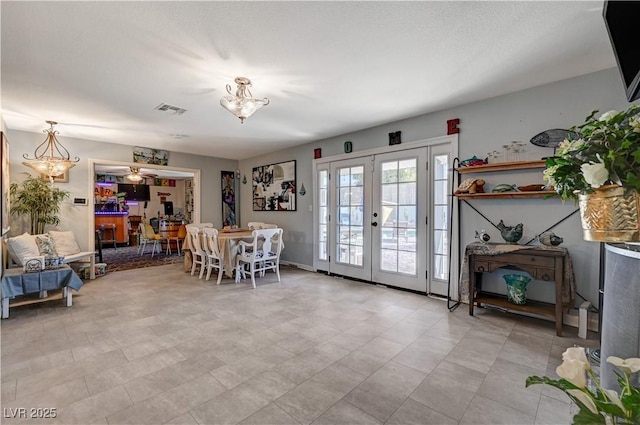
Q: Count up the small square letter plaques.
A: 4